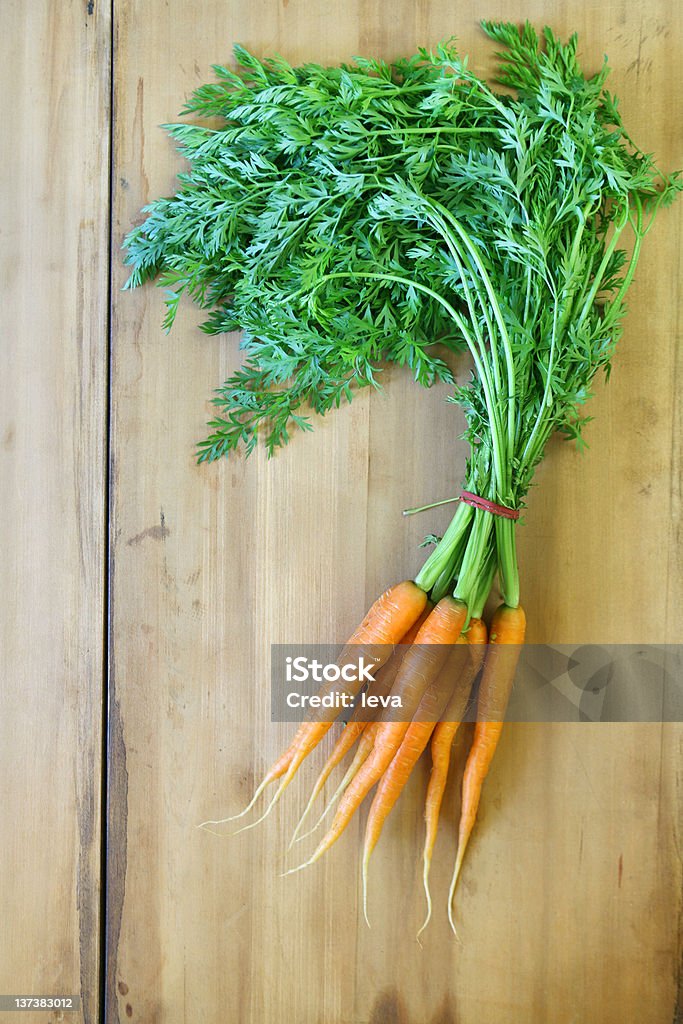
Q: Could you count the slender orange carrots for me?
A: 7